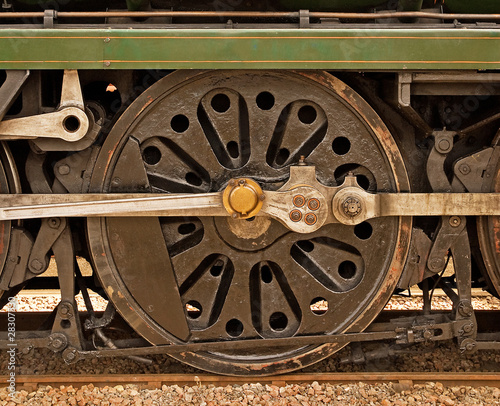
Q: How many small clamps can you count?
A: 2